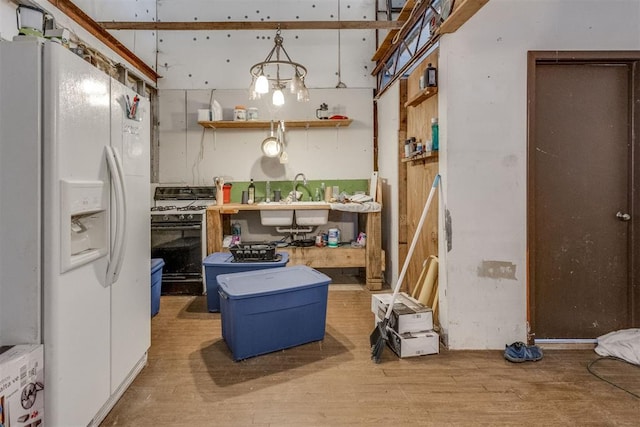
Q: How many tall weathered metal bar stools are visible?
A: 0